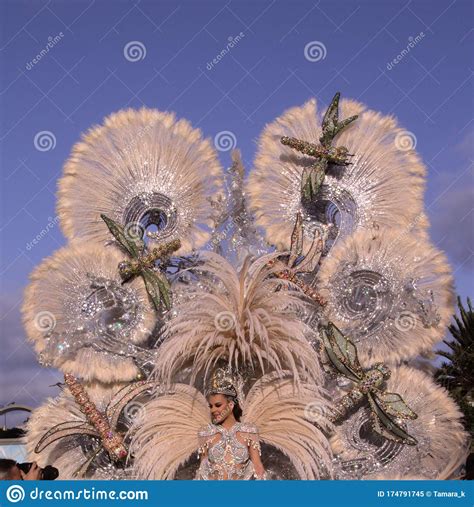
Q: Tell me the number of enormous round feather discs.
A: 6